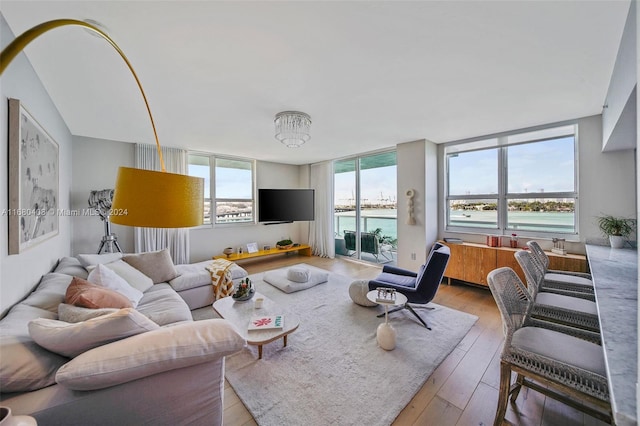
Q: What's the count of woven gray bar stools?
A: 3